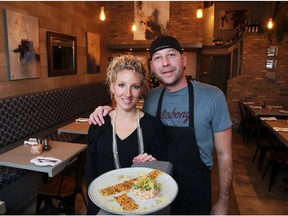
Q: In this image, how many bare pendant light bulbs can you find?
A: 4